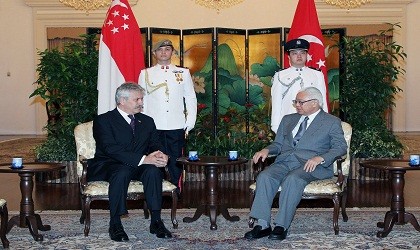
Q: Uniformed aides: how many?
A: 2